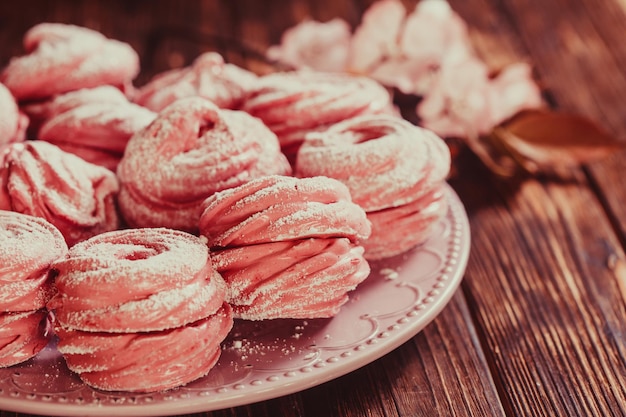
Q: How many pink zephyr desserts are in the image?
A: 11